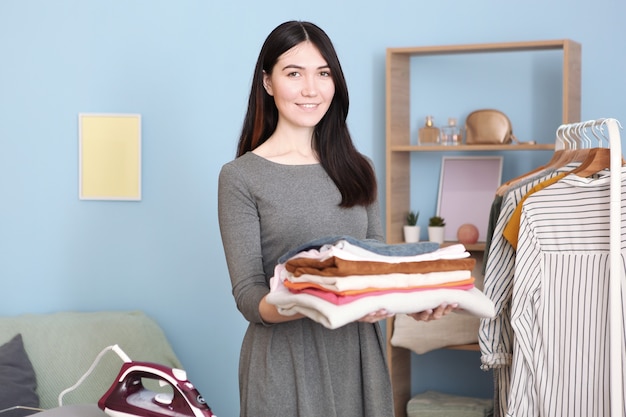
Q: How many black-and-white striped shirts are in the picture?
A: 2